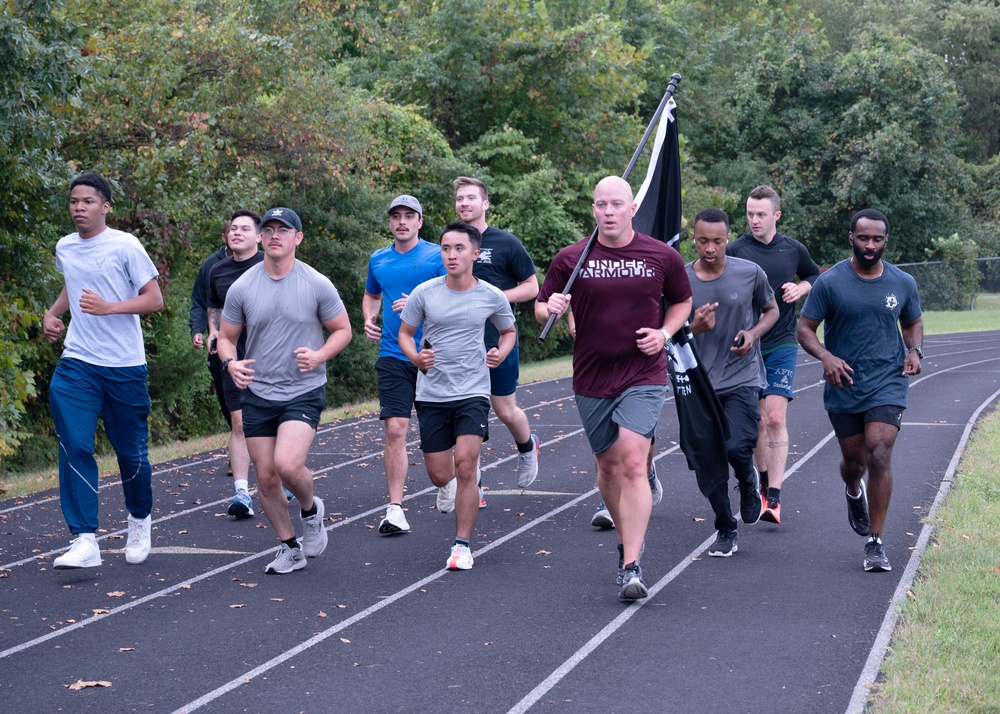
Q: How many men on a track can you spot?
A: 11